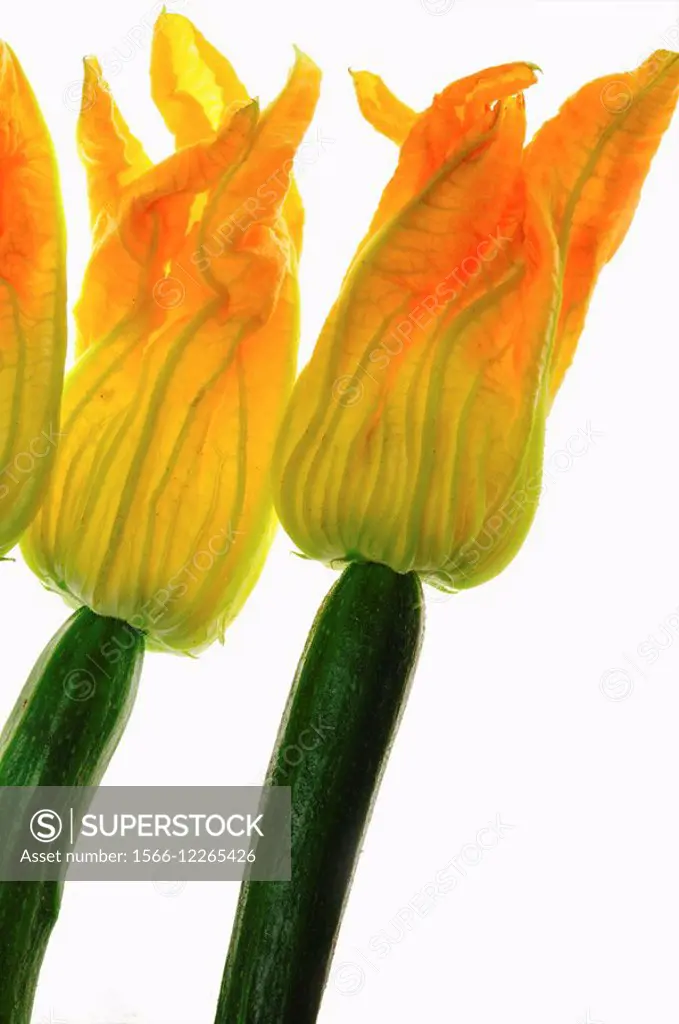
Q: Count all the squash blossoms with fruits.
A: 2